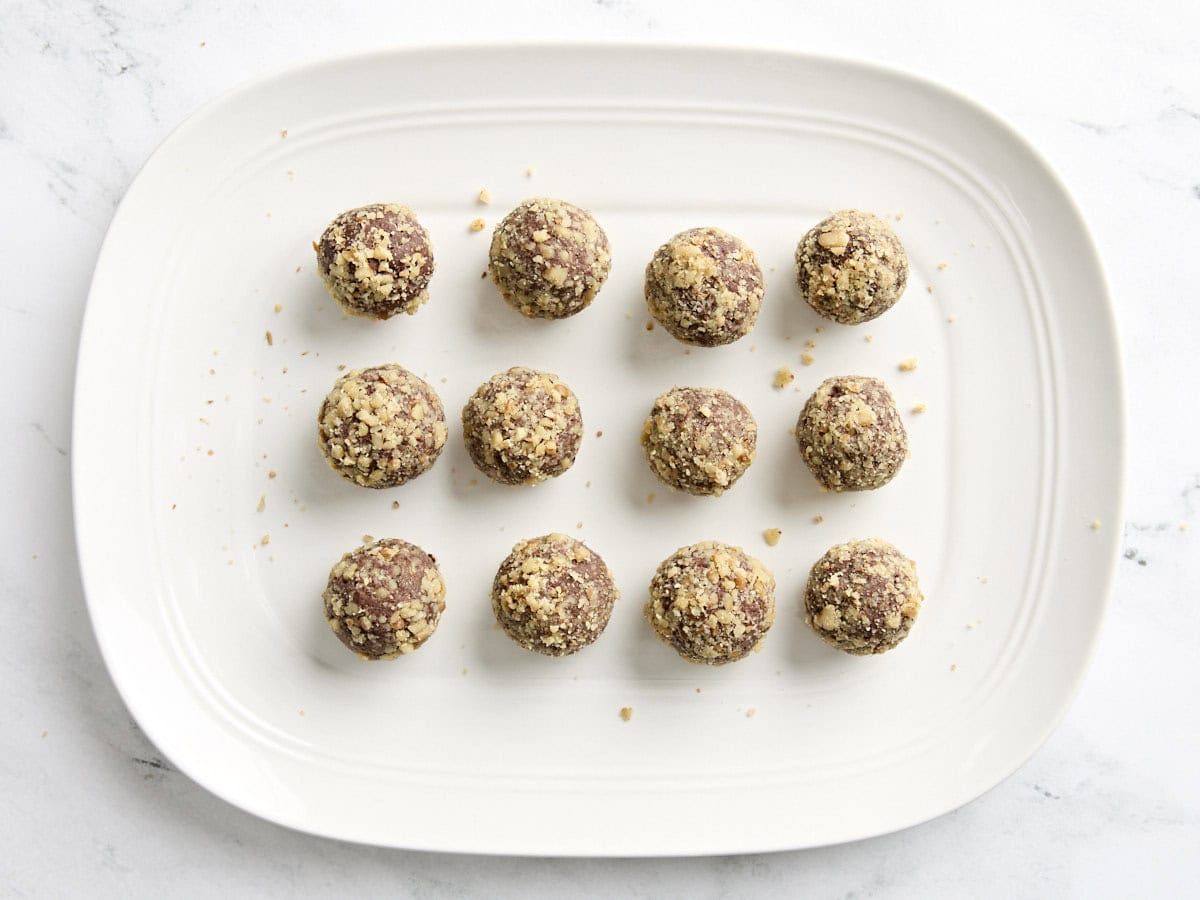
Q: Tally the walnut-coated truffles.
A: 12